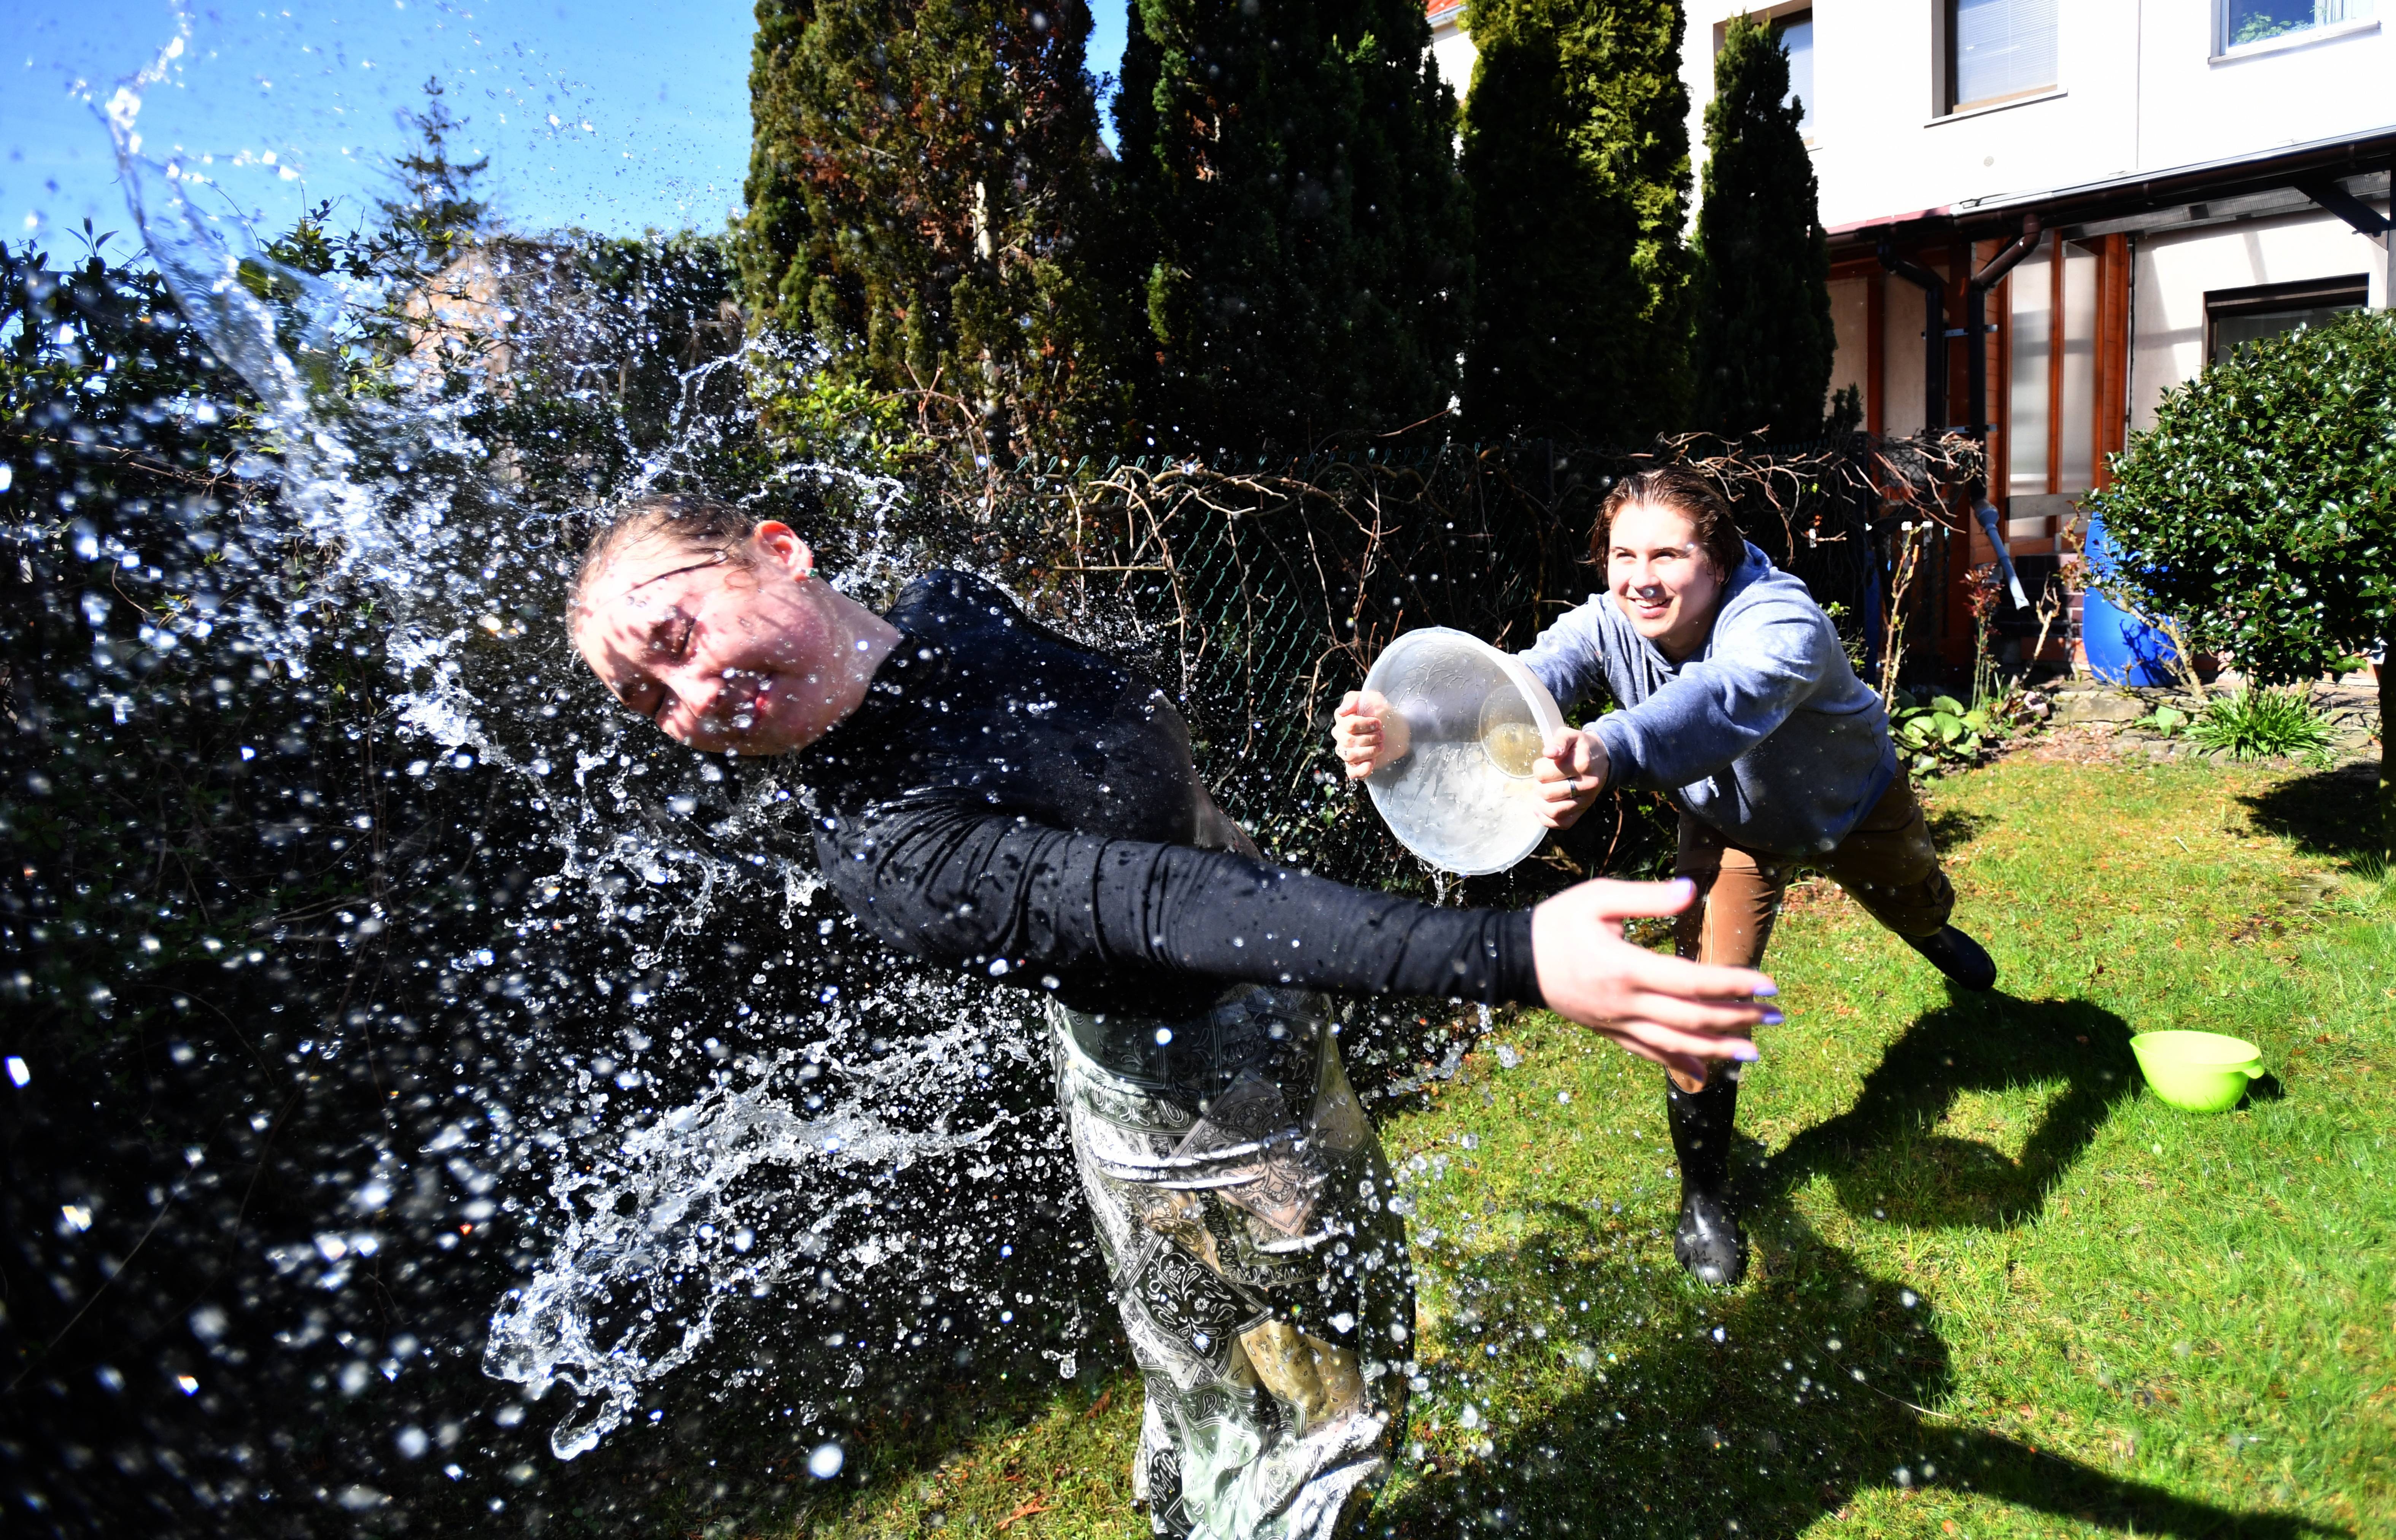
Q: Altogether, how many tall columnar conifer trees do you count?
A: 4